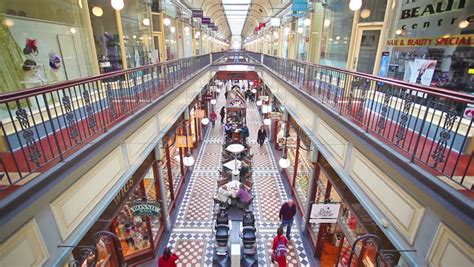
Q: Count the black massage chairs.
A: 4